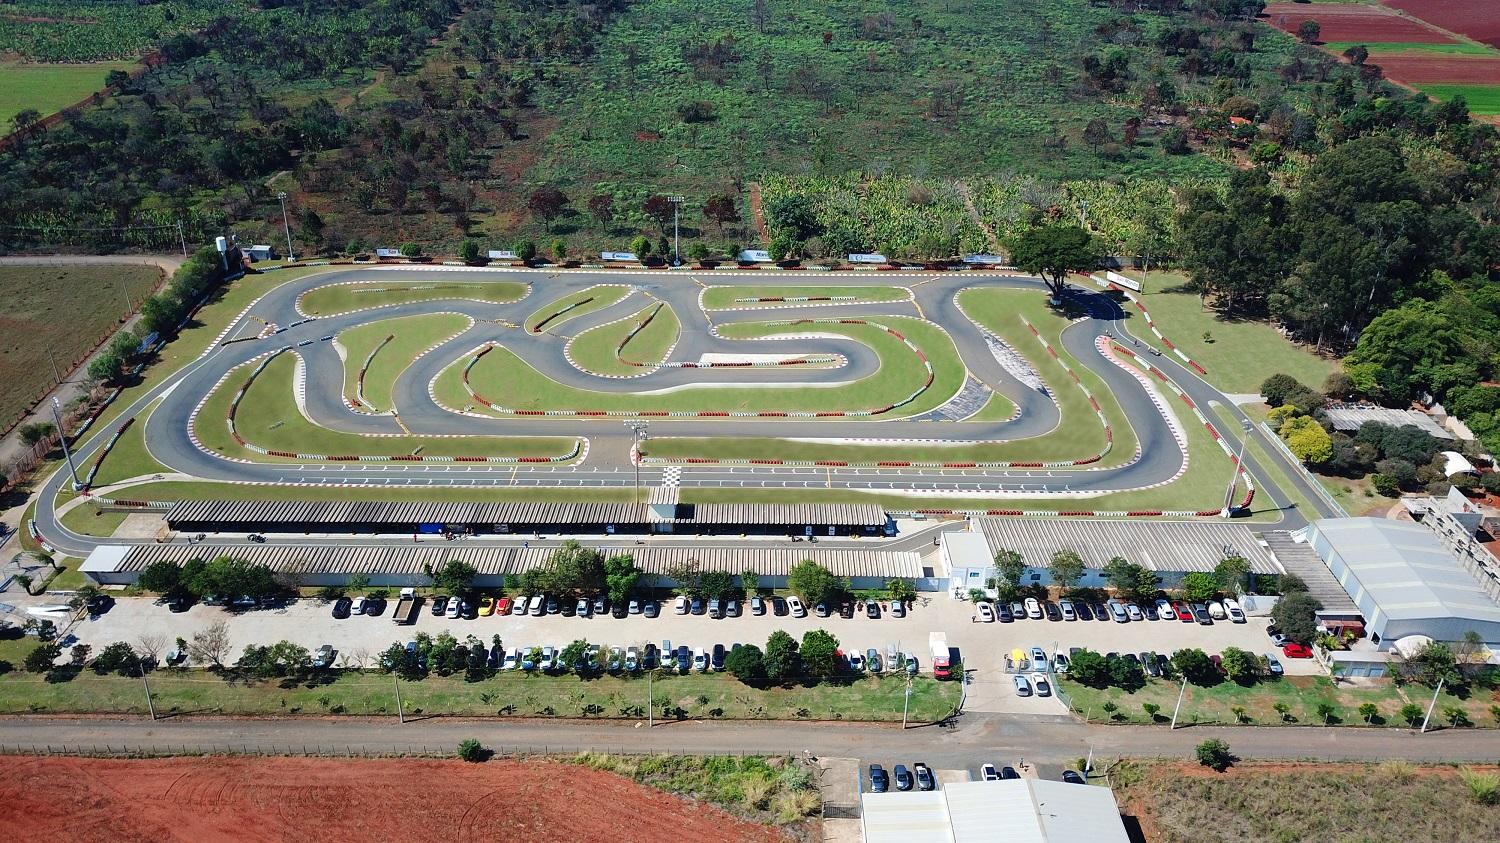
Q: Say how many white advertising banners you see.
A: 7